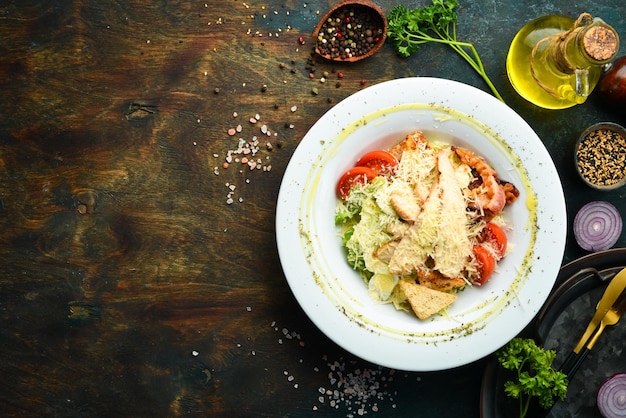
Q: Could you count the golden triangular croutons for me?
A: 1